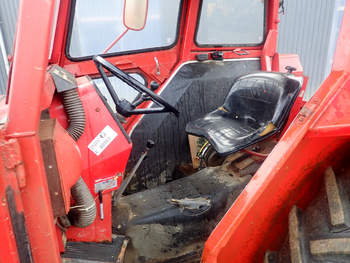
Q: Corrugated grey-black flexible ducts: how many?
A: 2